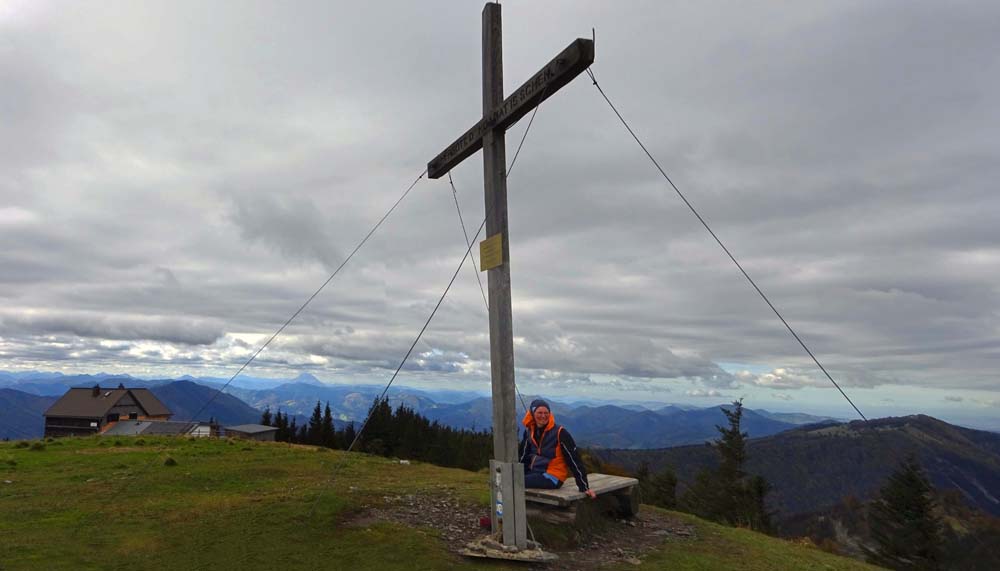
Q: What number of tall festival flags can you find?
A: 0